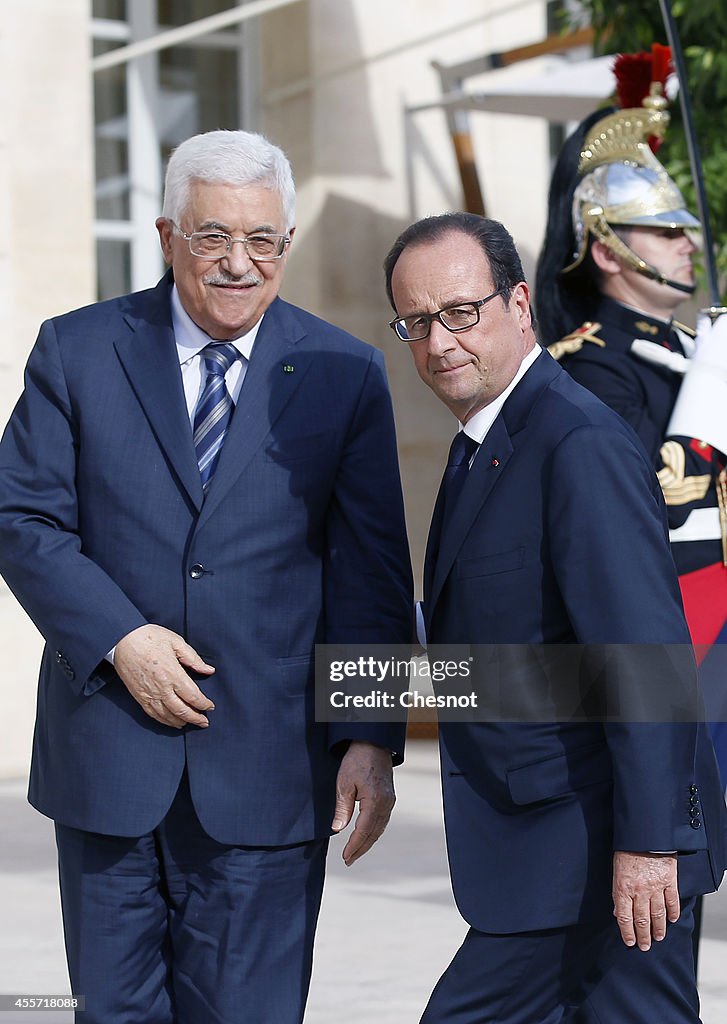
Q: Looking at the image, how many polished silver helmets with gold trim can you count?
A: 1